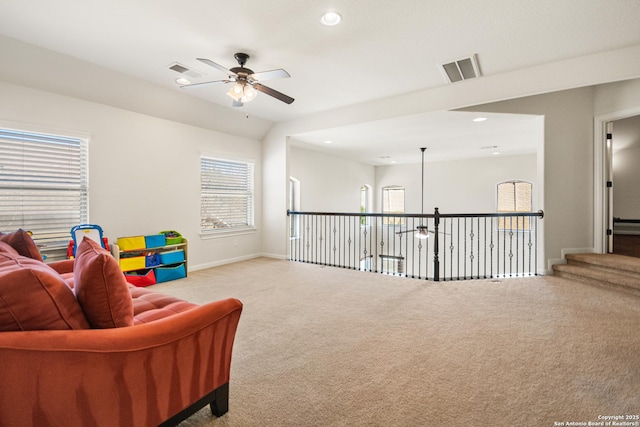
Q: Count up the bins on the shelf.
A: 8